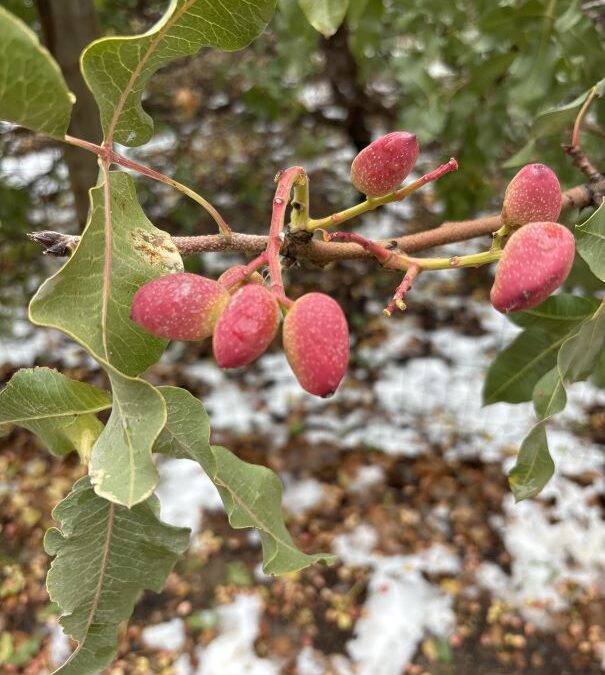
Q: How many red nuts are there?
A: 7